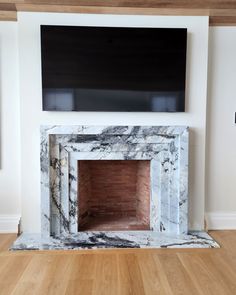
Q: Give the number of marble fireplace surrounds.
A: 1